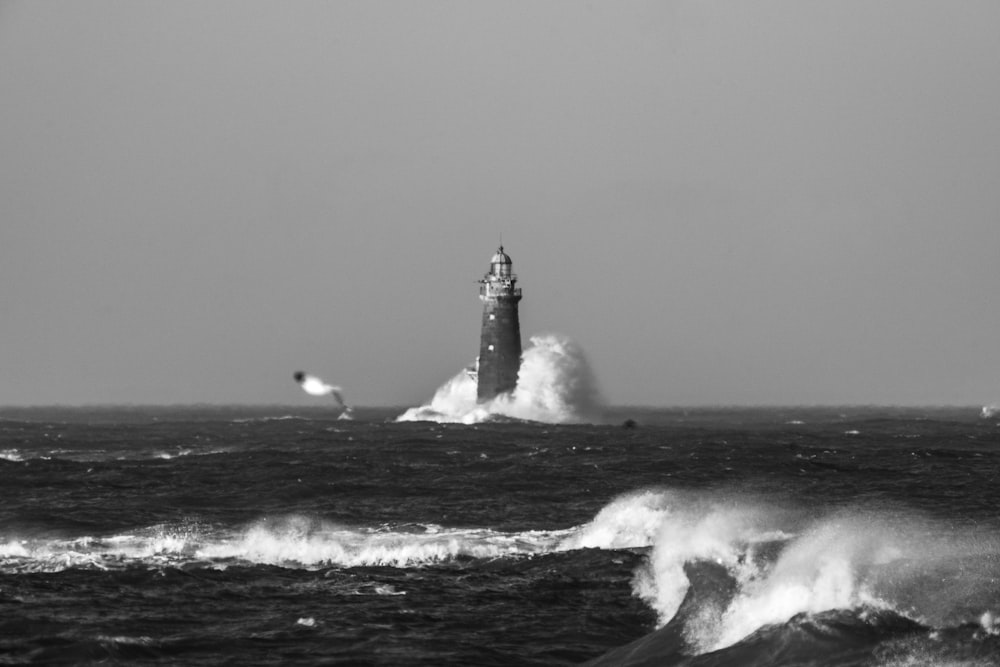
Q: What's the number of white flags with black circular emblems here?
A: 0